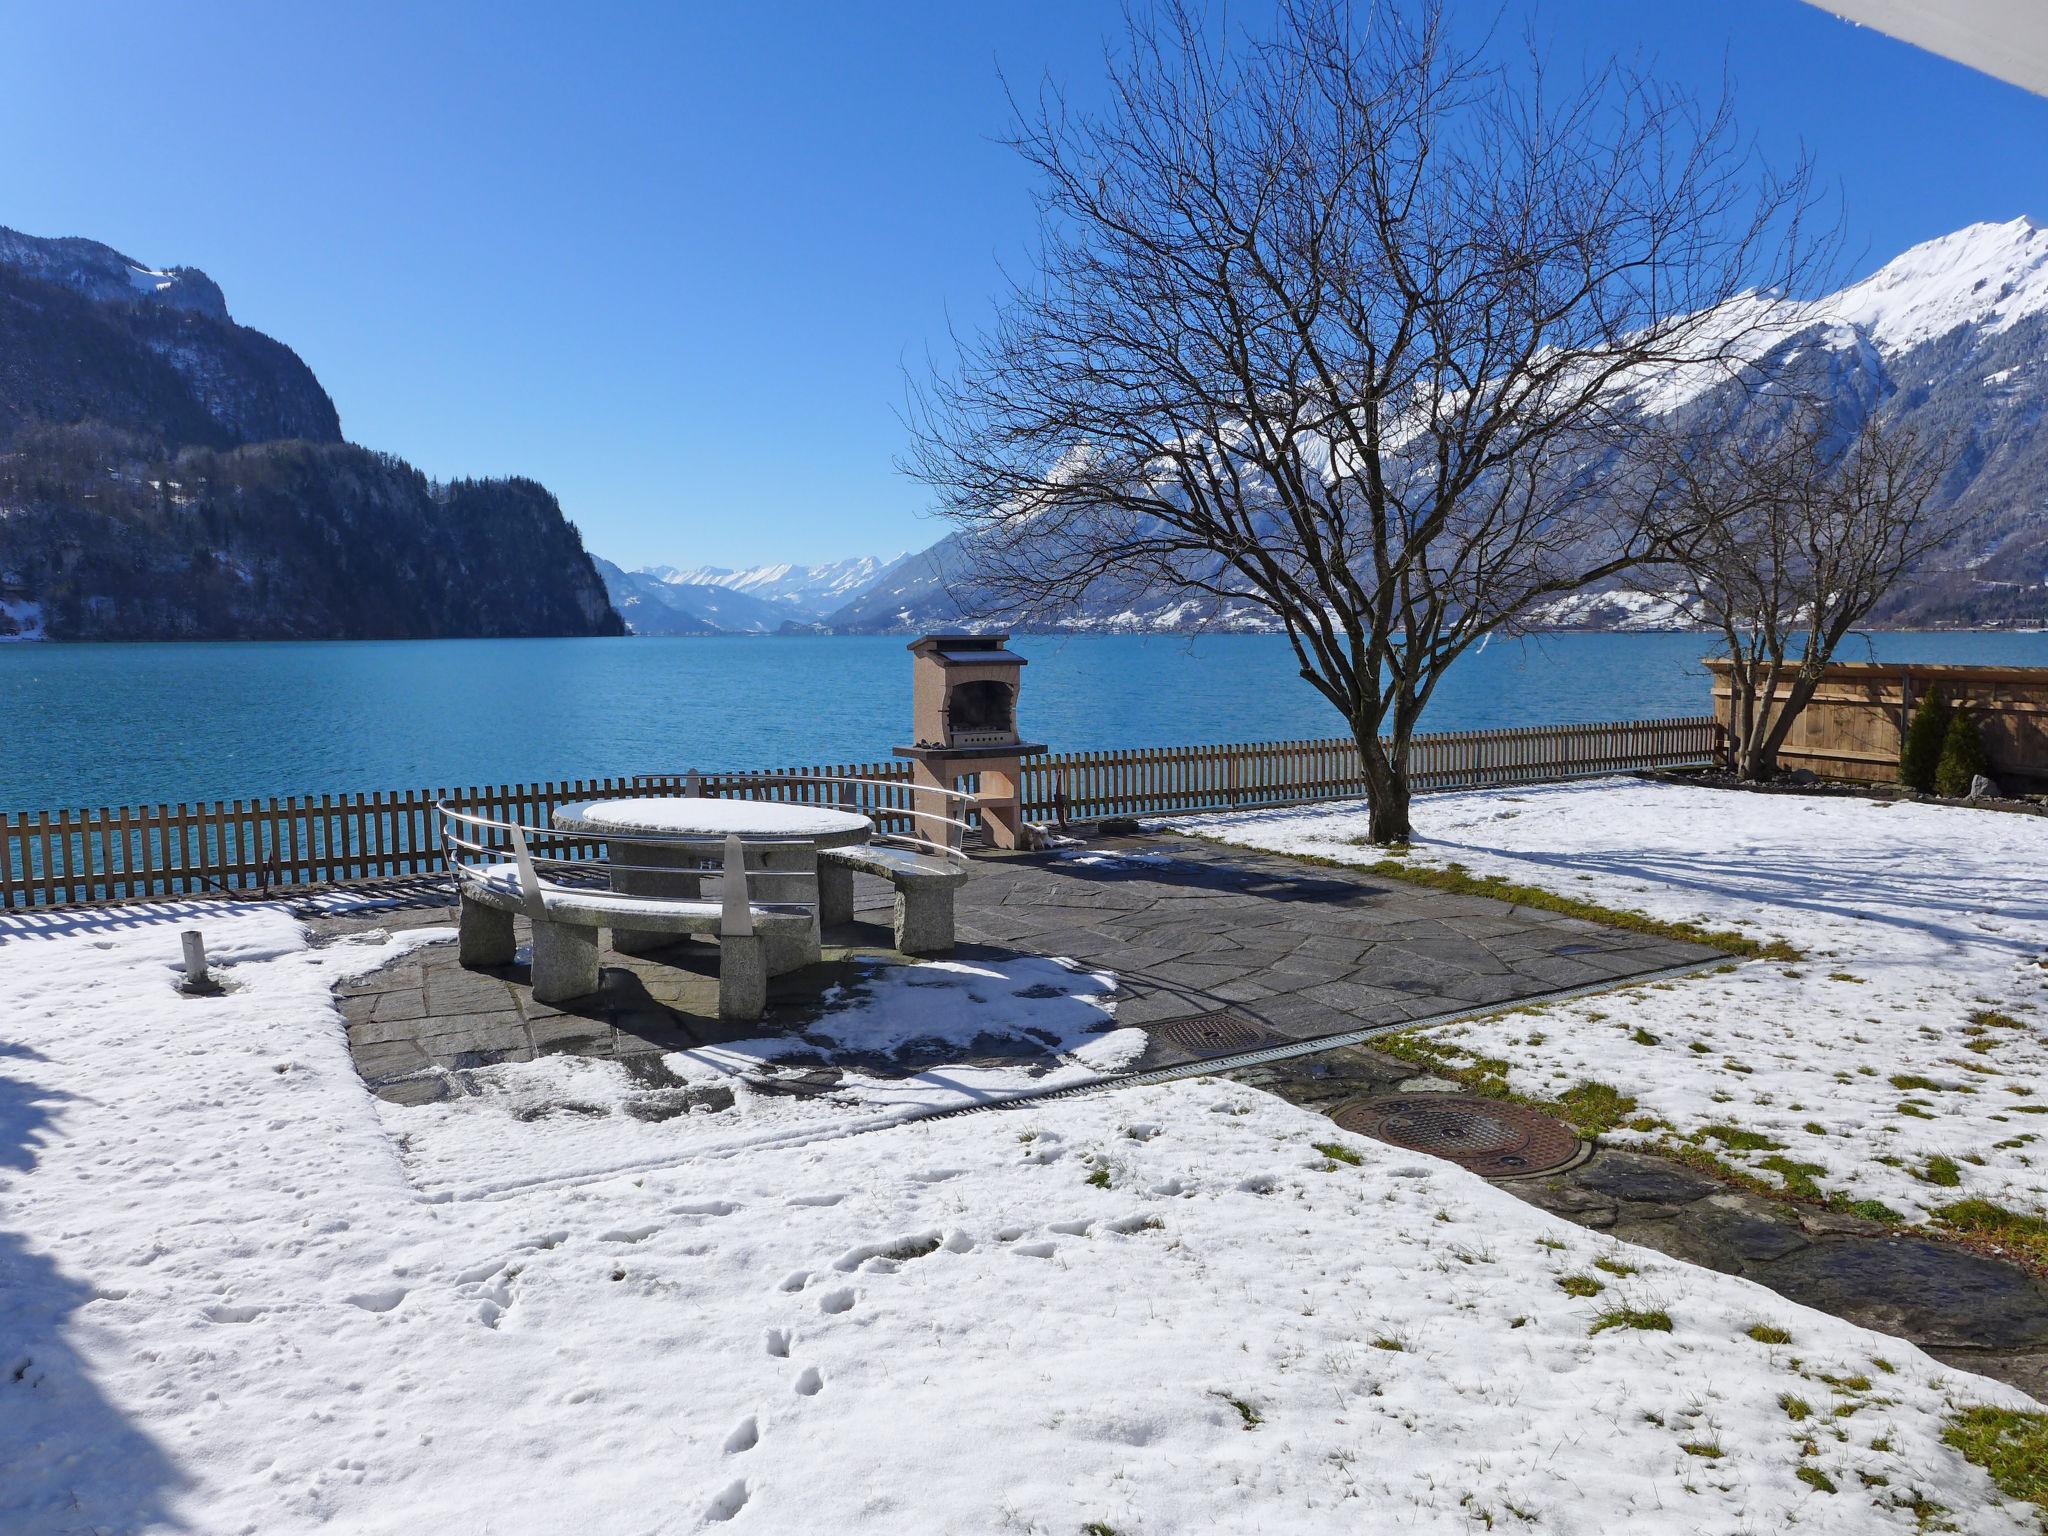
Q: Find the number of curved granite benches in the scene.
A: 2